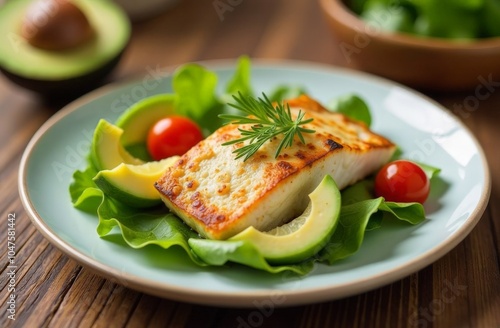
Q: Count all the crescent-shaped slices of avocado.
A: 4